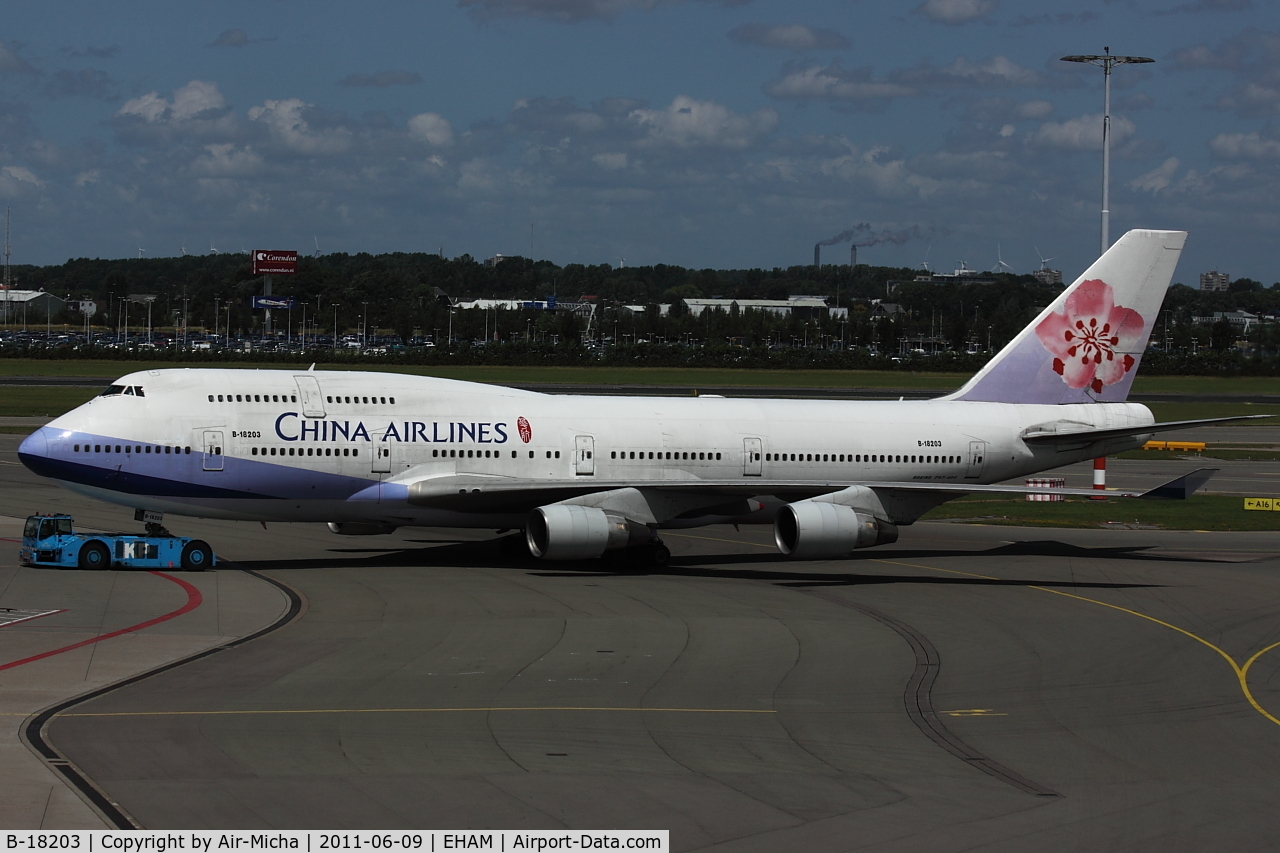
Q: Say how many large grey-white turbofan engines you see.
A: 2